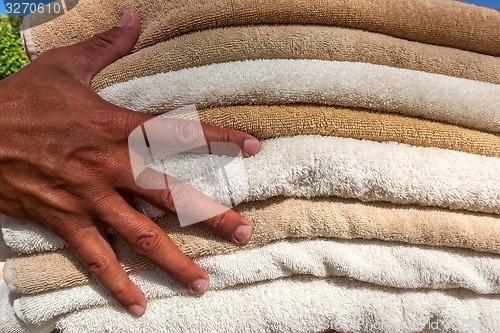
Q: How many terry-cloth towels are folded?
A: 8